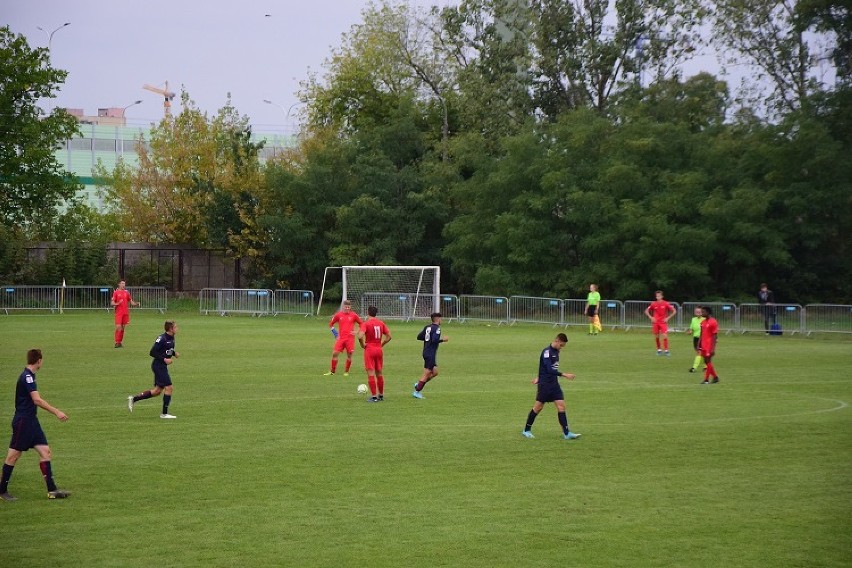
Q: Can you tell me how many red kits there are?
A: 5